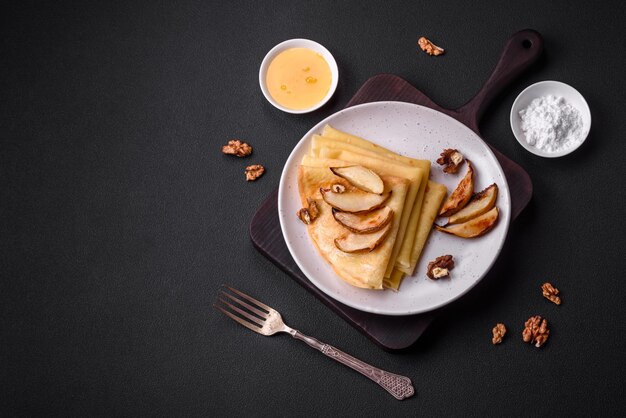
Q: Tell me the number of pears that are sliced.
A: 7